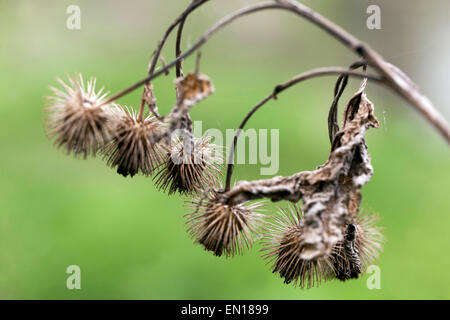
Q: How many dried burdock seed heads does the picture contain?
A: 6